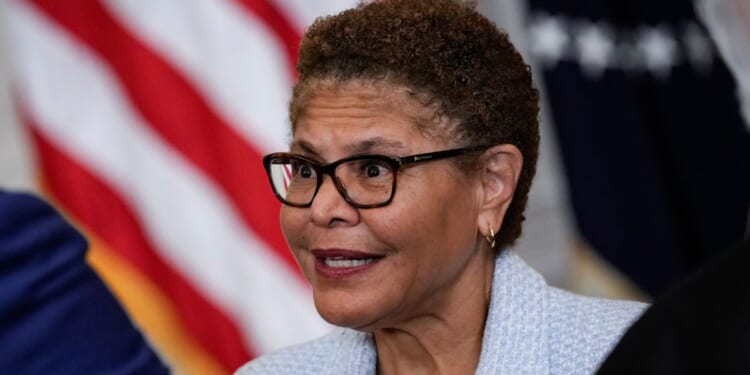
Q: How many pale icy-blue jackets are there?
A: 1